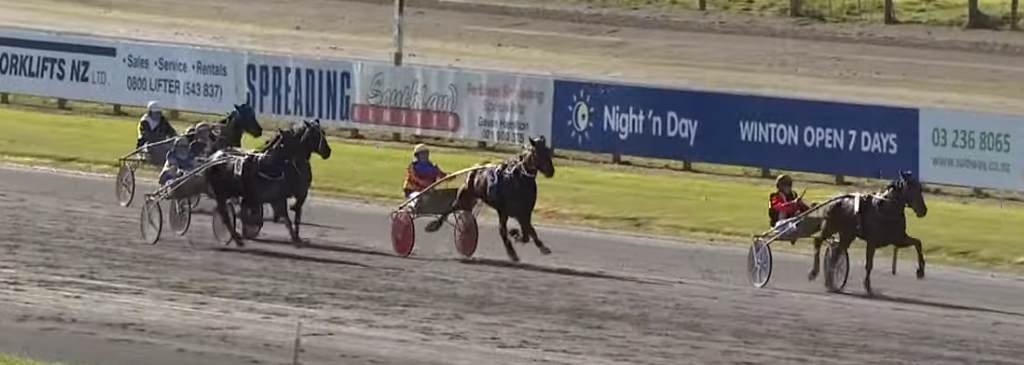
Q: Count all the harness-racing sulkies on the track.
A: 5